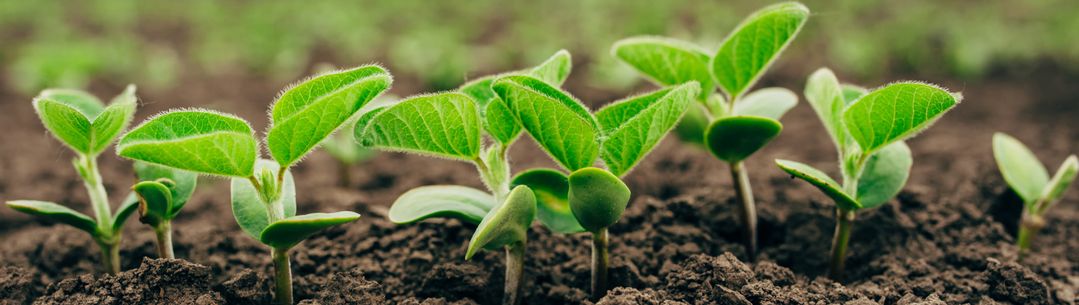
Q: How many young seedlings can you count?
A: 8